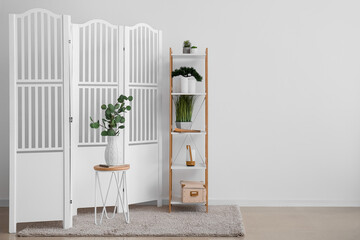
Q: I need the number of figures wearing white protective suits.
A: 0